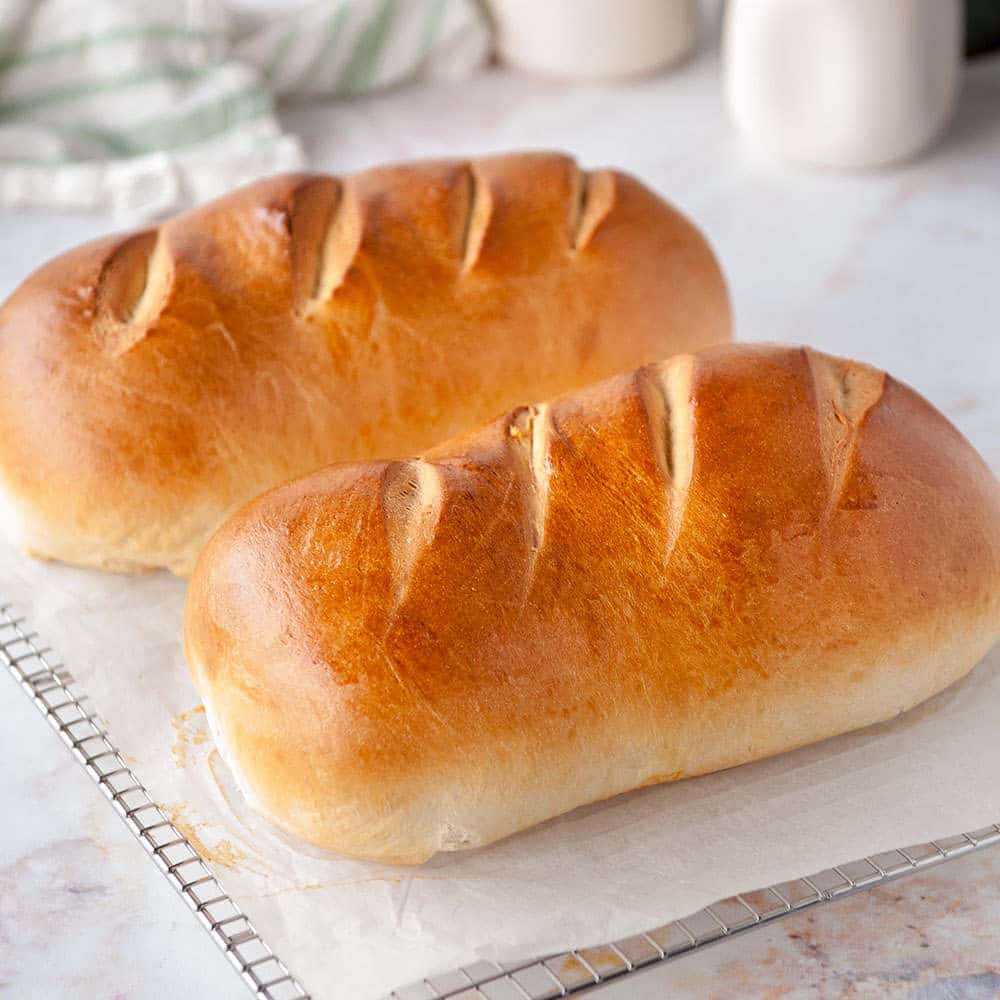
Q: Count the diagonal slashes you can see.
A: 8